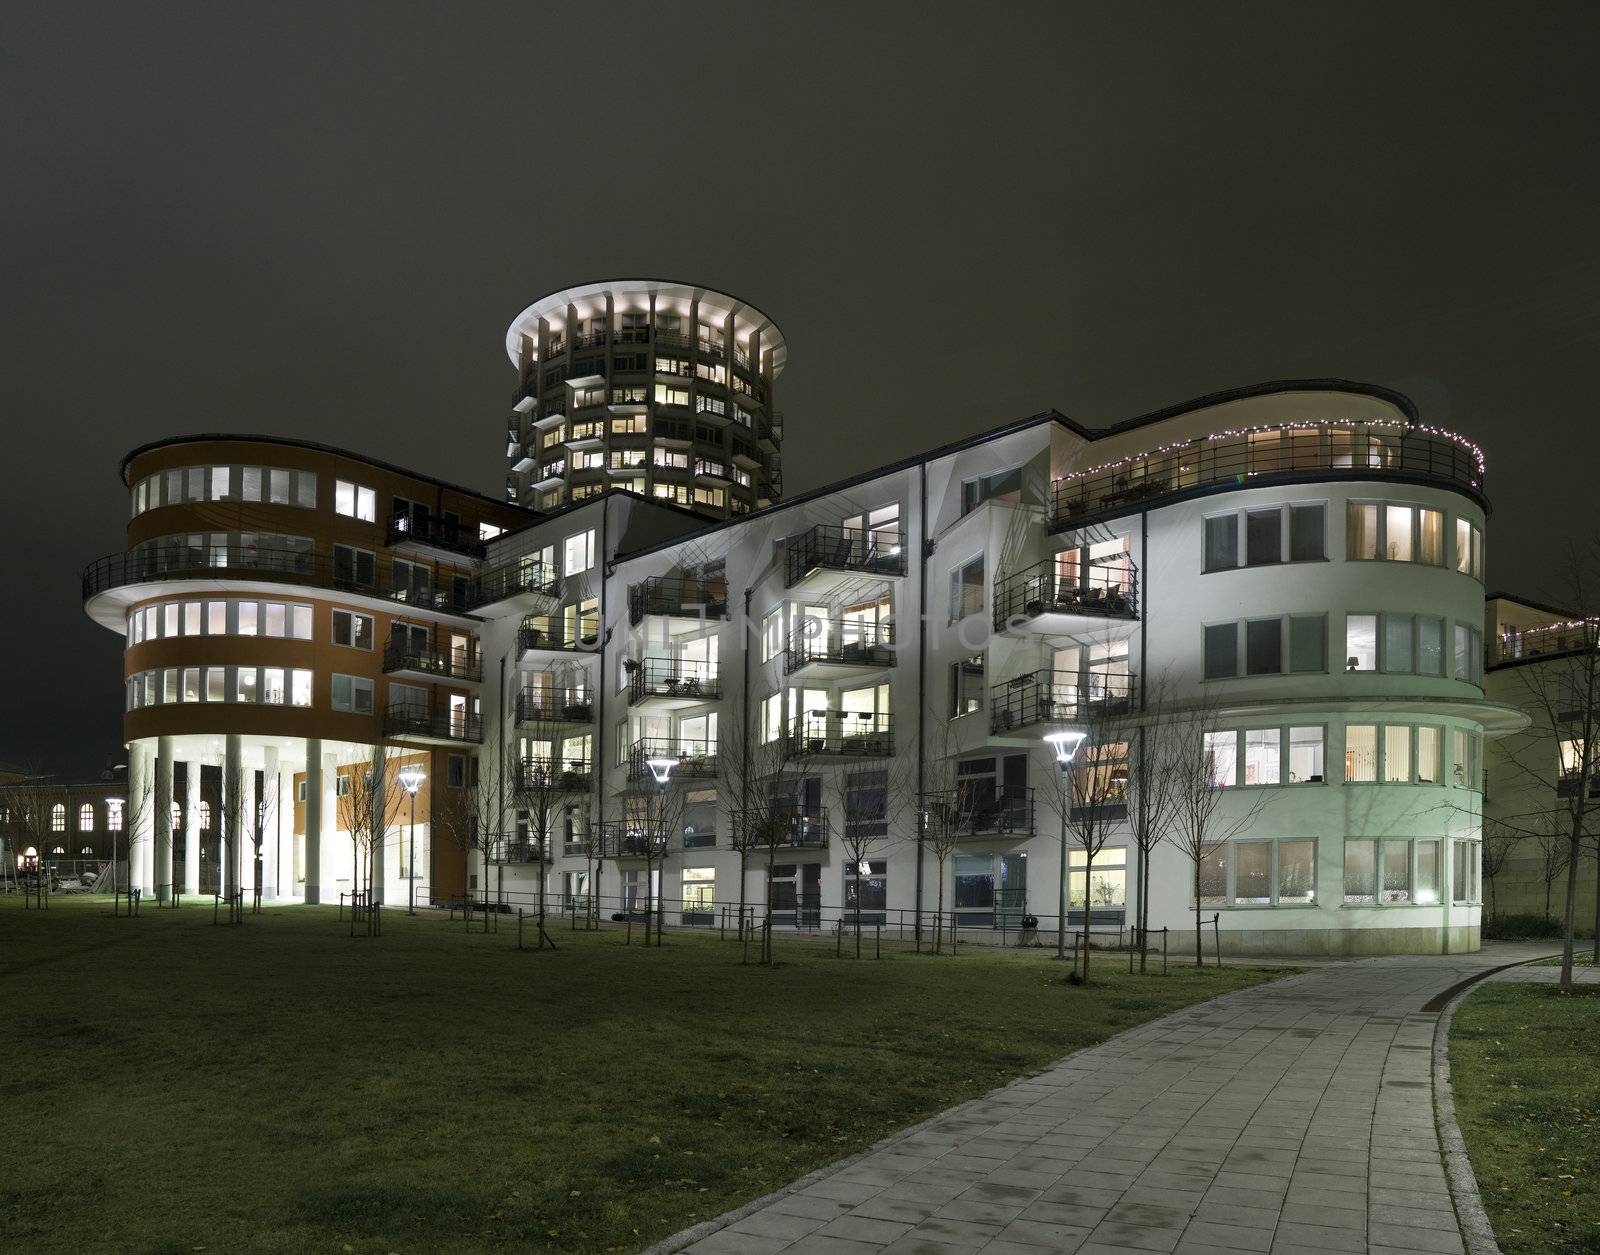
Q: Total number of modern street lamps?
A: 4